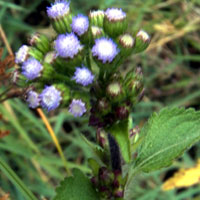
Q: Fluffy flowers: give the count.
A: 11